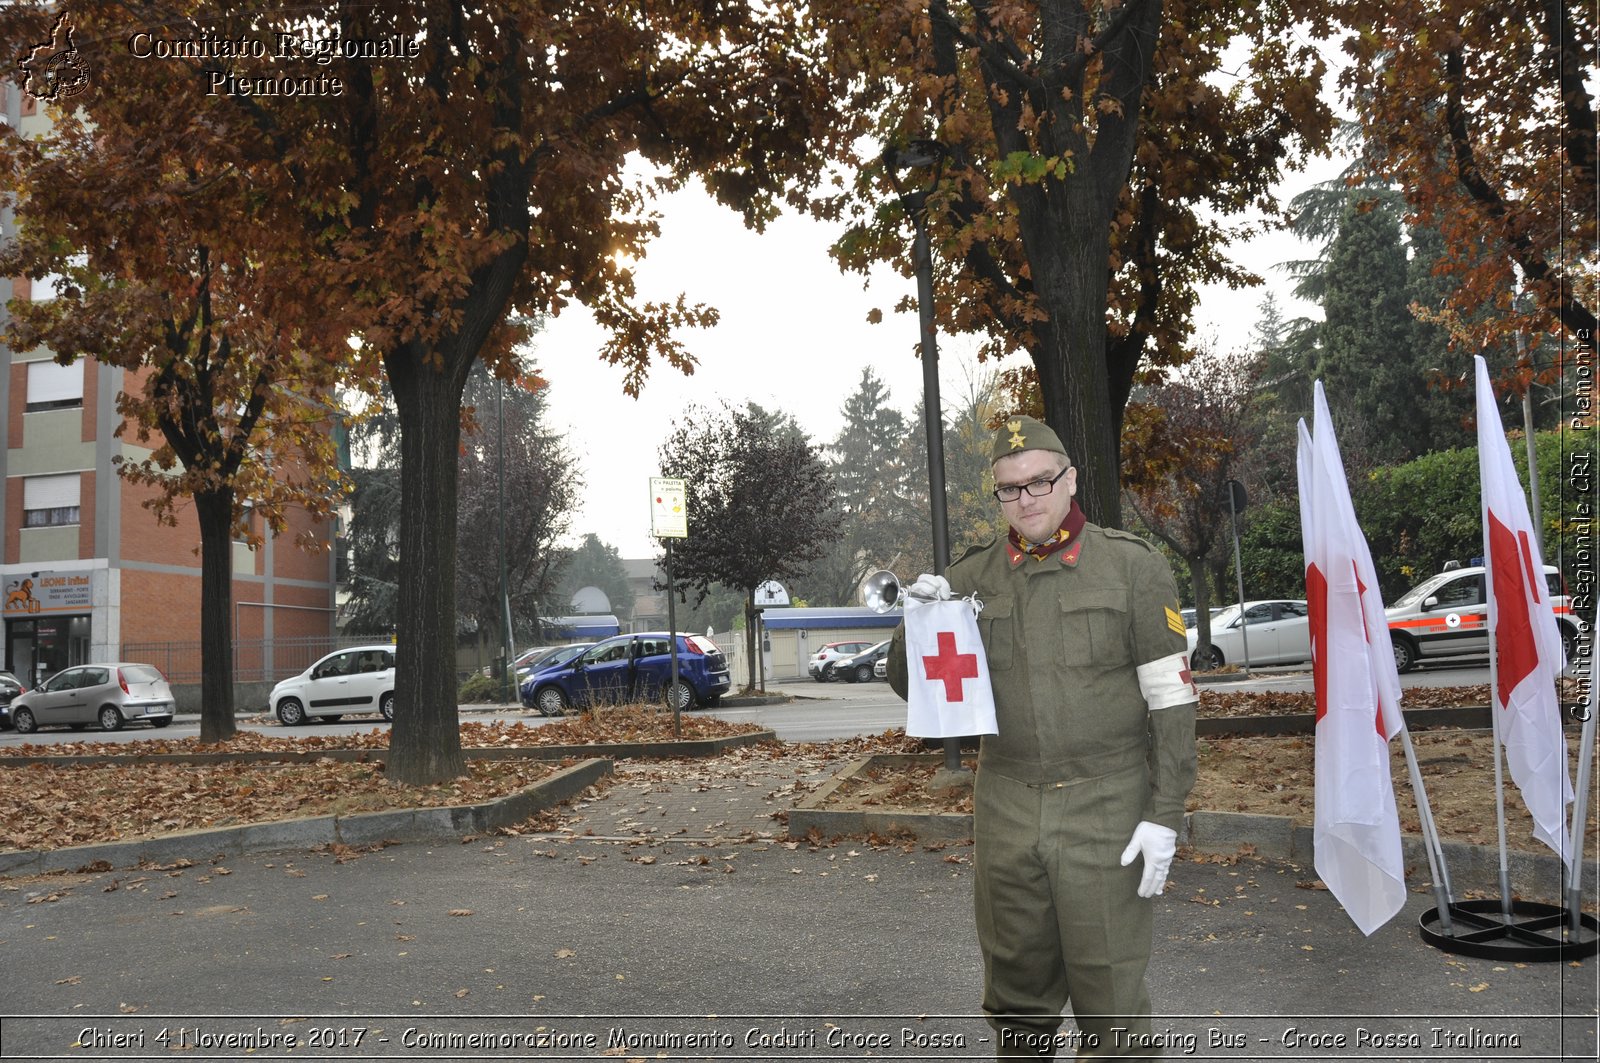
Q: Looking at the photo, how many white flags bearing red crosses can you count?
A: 4